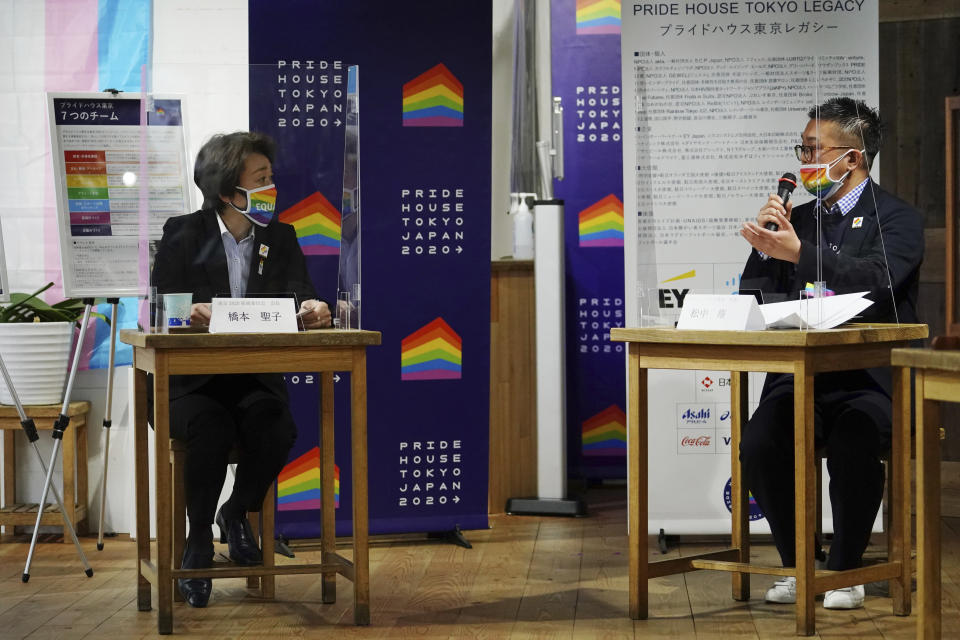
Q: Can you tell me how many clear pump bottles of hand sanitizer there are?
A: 1